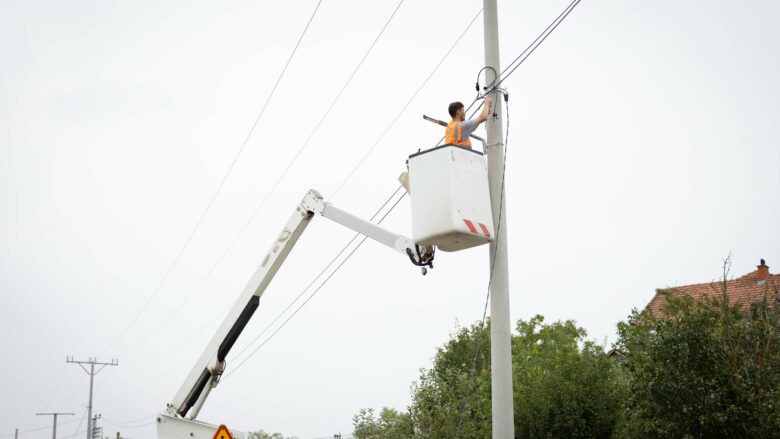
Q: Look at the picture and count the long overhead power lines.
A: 5